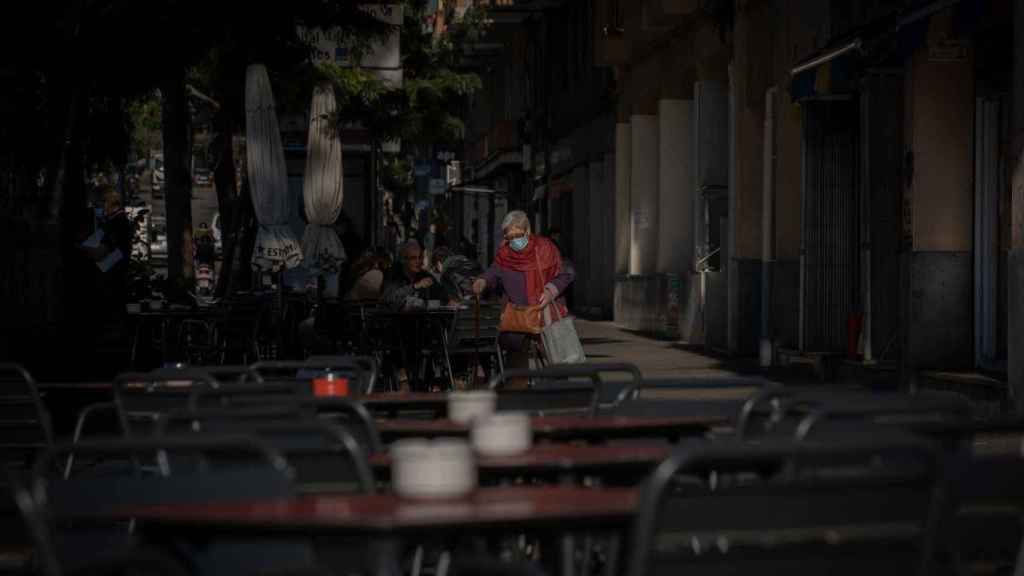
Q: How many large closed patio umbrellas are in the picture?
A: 2